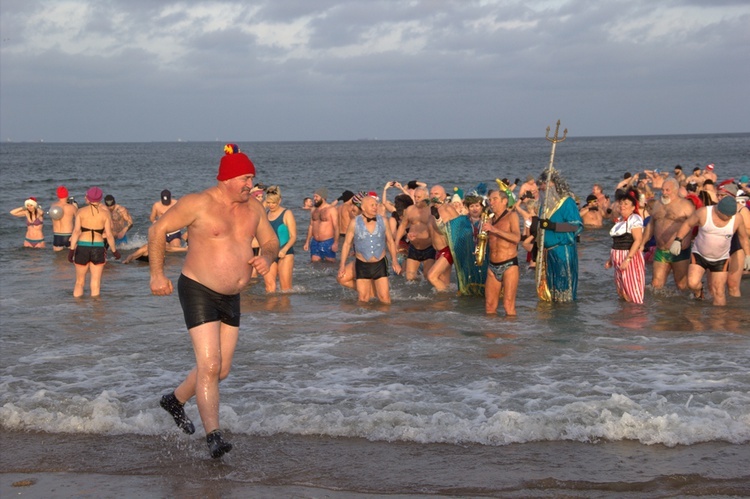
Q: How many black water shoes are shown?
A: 2